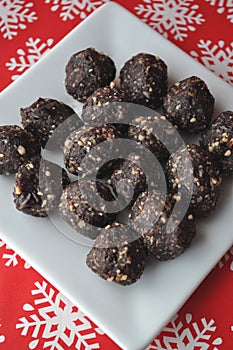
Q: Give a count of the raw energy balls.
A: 15